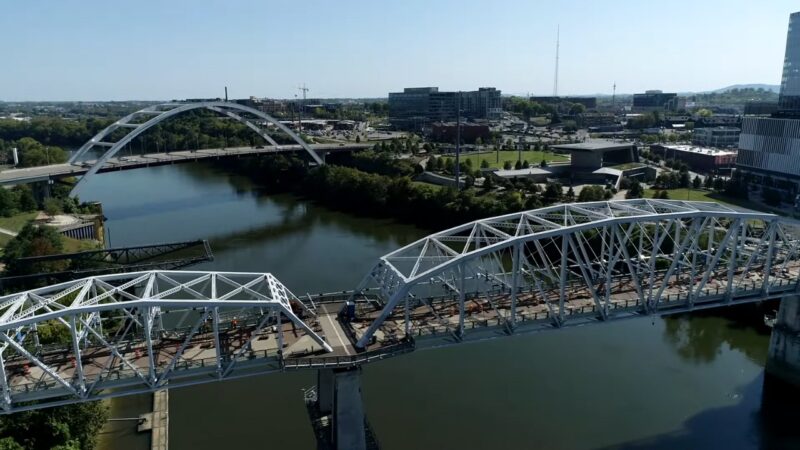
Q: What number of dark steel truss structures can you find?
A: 2